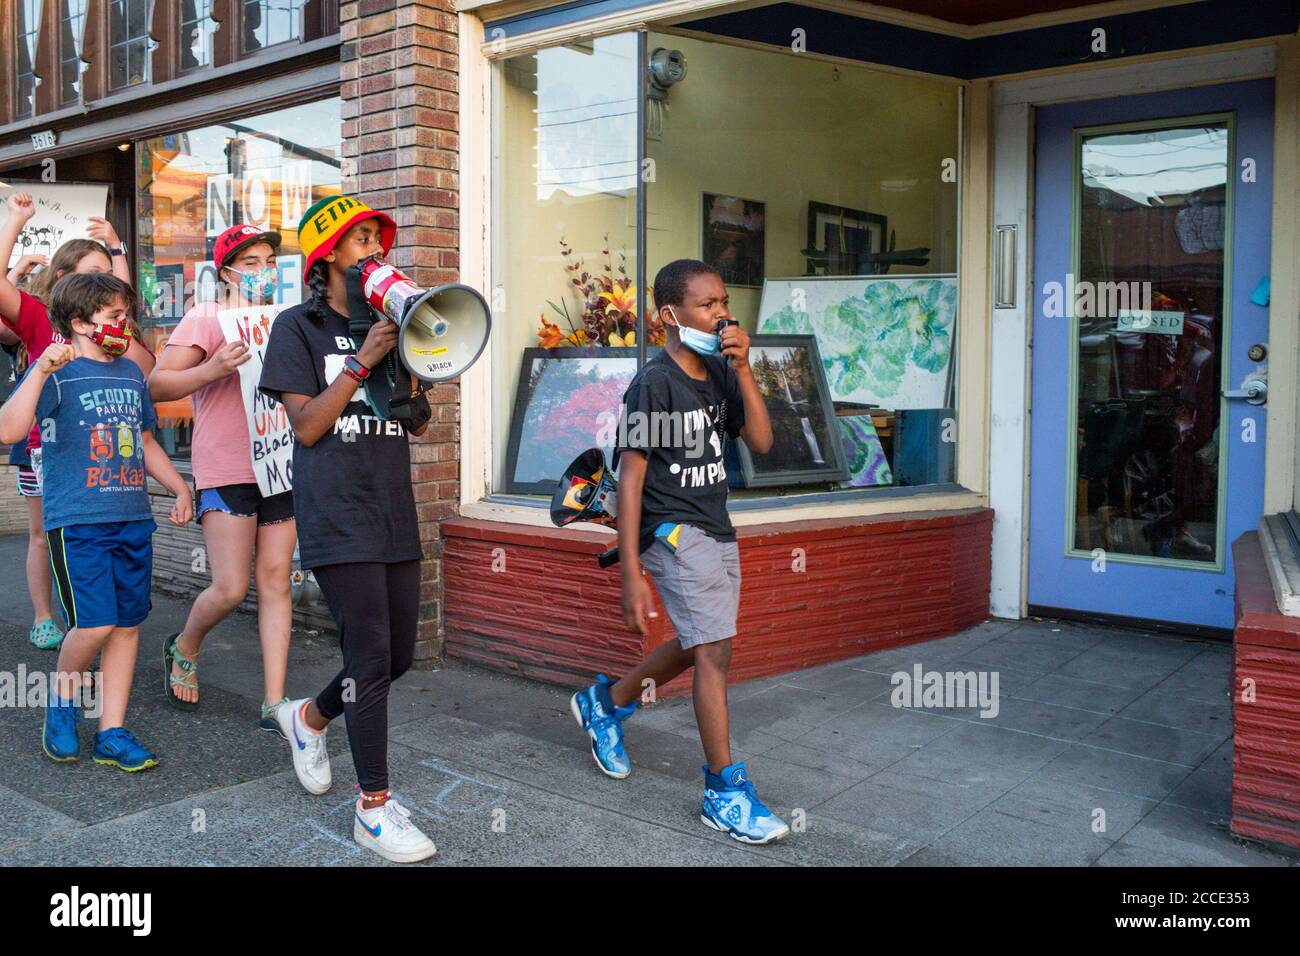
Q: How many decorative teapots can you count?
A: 0